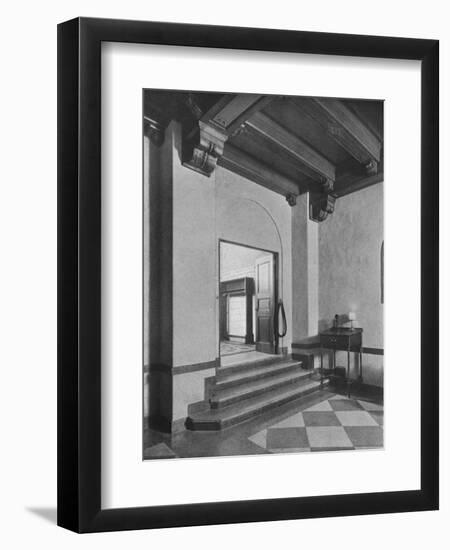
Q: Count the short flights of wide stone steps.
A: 1